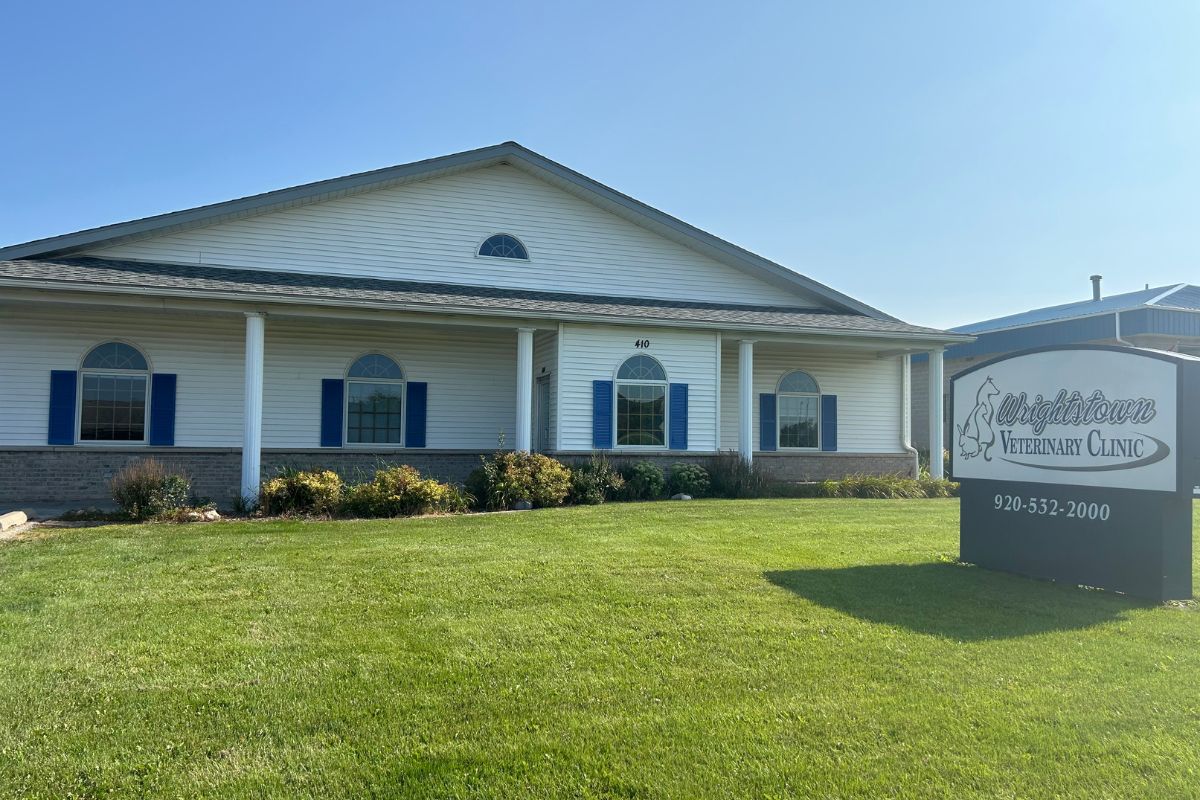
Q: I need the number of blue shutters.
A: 8